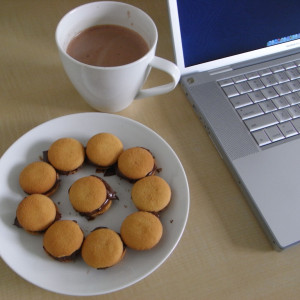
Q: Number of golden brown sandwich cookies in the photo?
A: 10